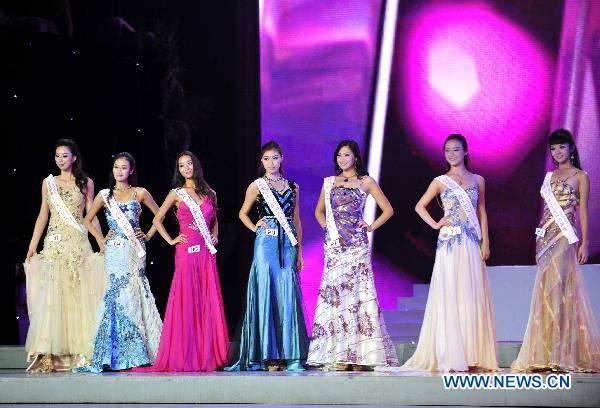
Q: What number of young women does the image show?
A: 7